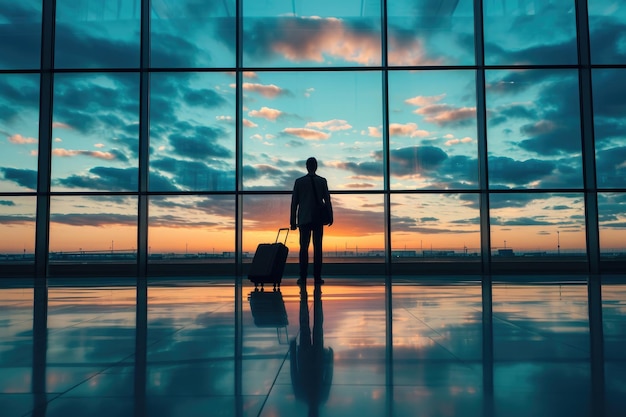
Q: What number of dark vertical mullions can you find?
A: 6